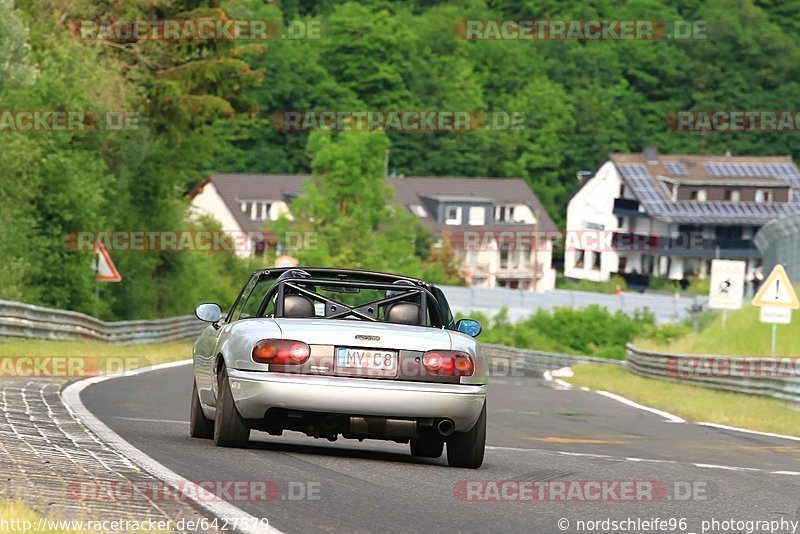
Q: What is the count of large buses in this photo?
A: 0